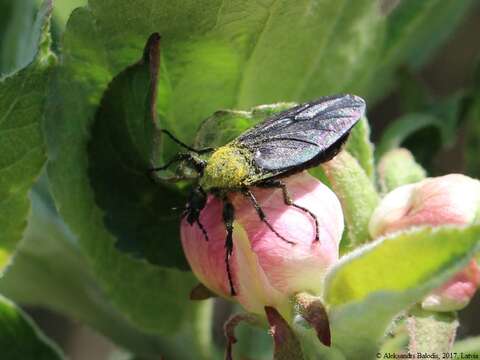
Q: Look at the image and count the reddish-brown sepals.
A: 4